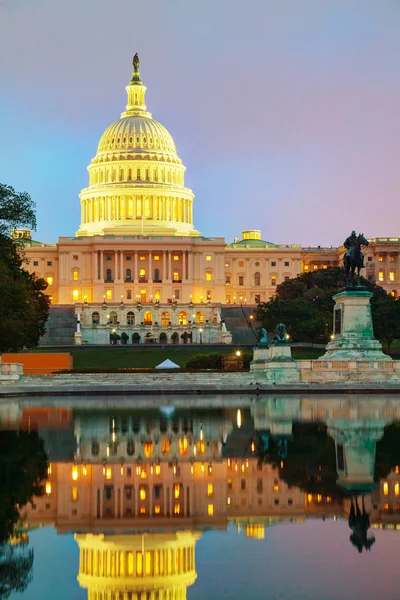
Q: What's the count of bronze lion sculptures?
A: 2